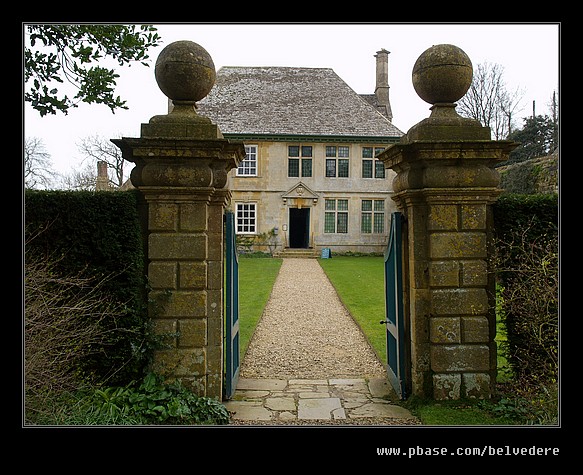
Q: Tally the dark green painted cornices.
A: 1